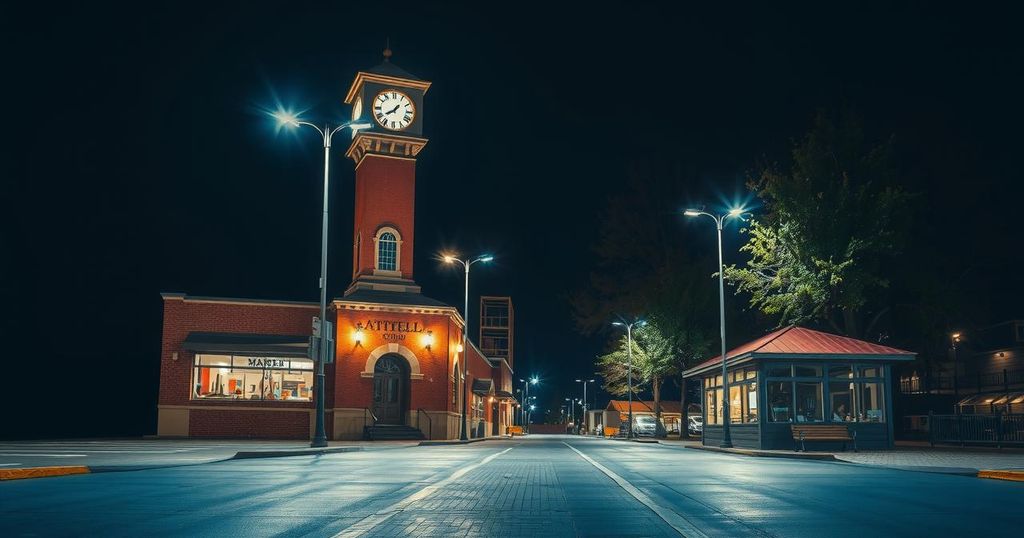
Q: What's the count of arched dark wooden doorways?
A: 1